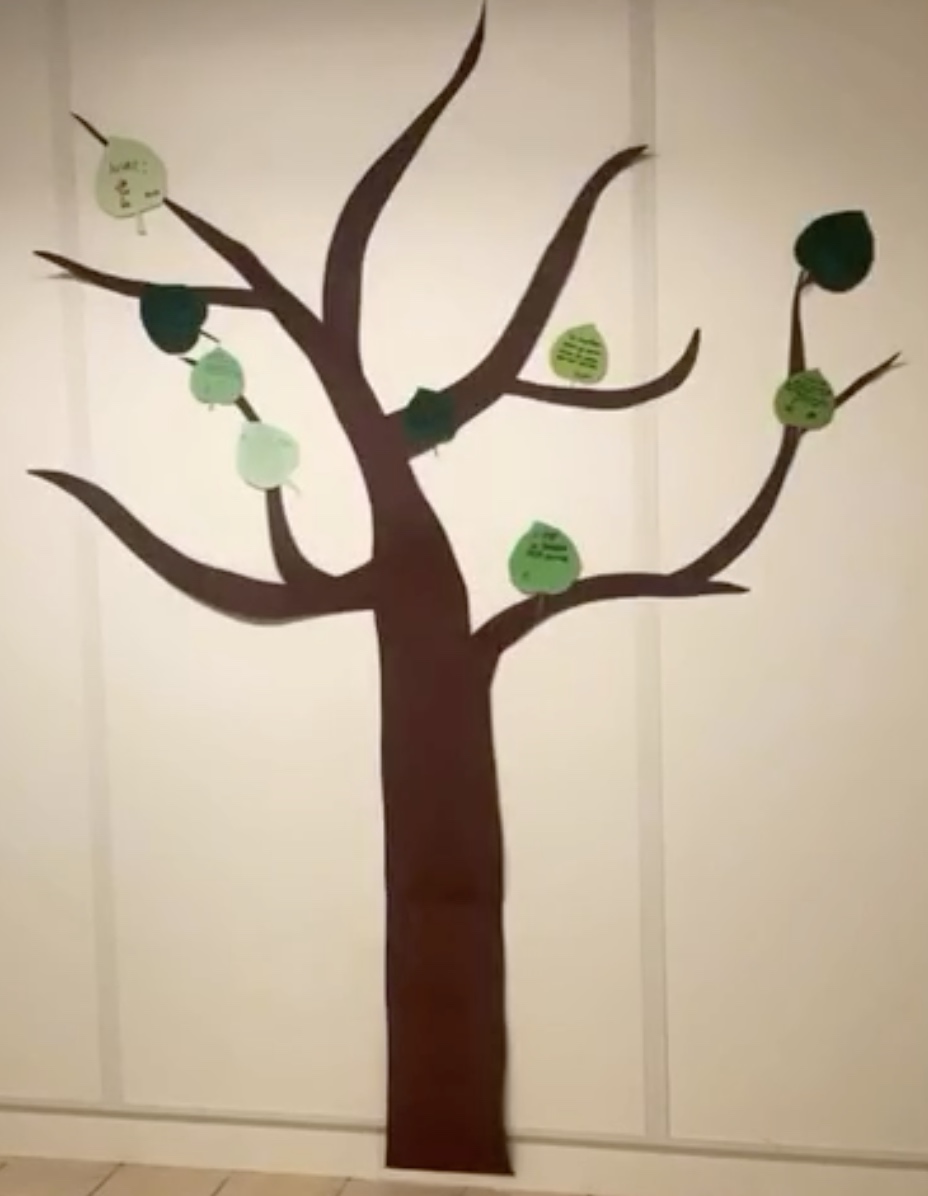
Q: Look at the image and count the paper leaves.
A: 9